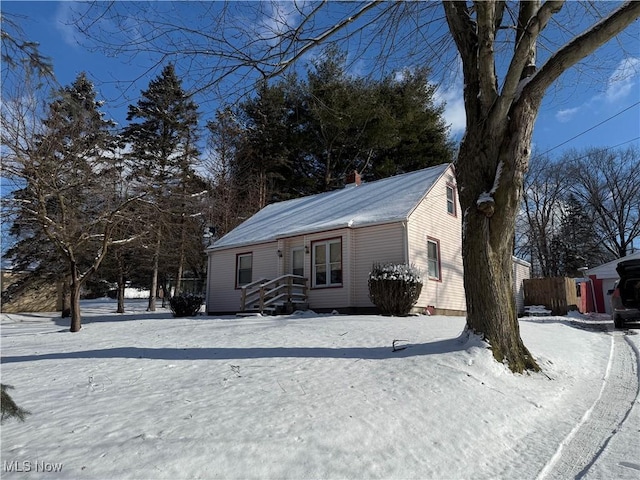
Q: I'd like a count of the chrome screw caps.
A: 0